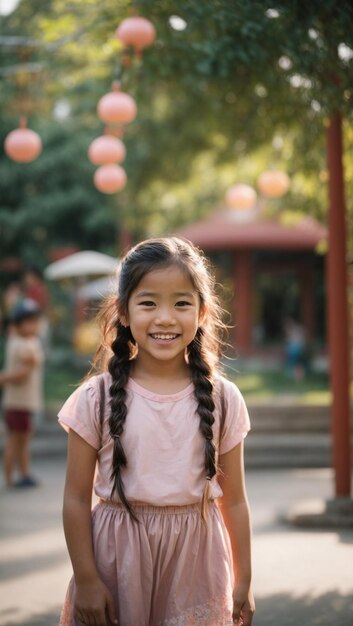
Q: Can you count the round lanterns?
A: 7